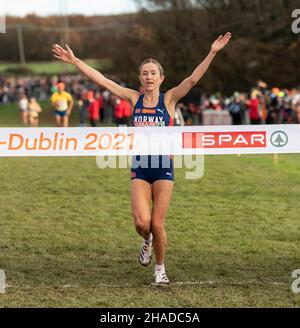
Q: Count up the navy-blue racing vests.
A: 1